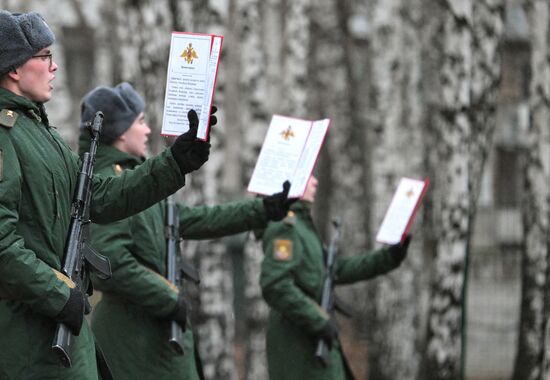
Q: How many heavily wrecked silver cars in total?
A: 0